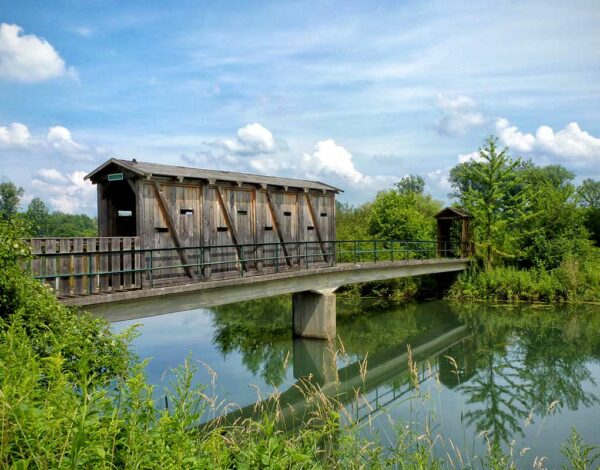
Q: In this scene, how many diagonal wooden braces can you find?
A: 4